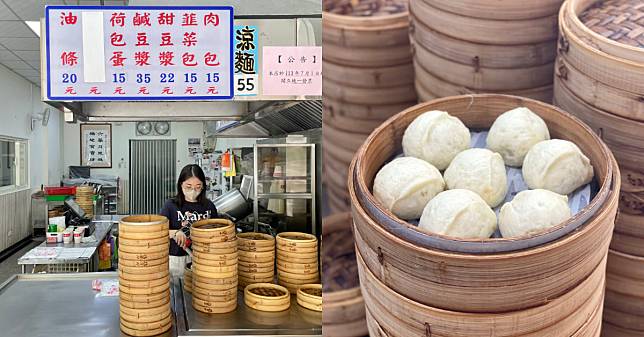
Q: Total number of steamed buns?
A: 7